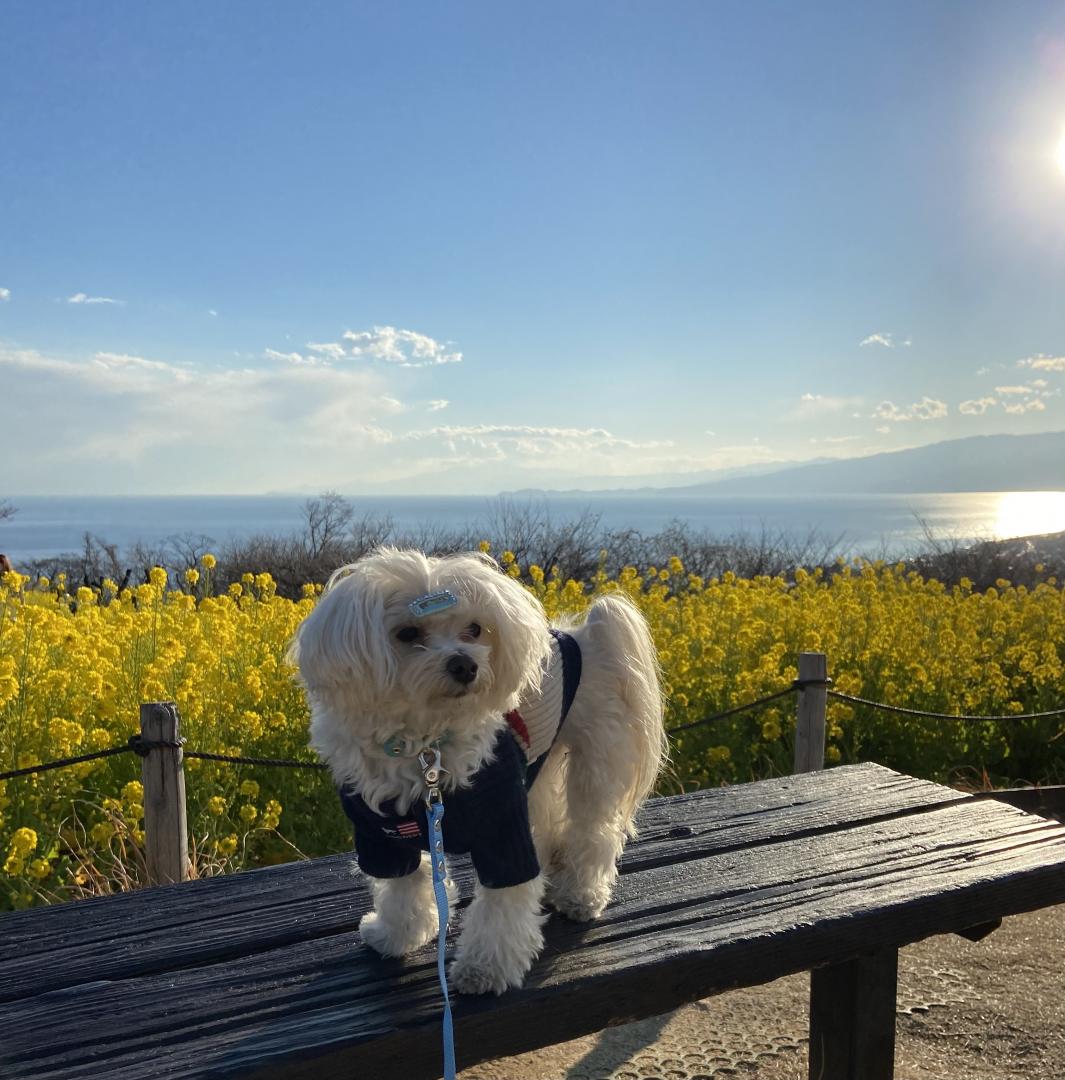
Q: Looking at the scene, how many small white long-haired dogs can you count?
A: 1